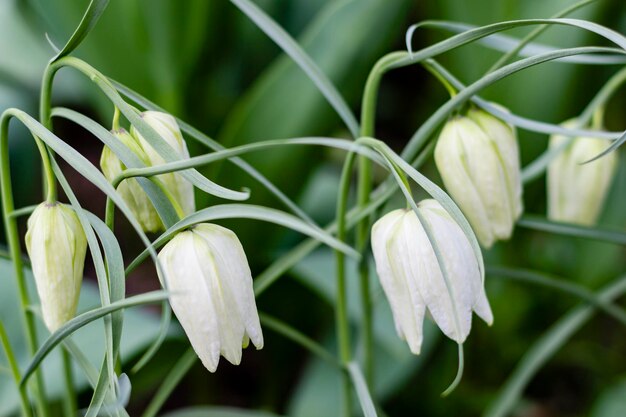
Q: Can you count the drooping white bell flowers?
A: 7